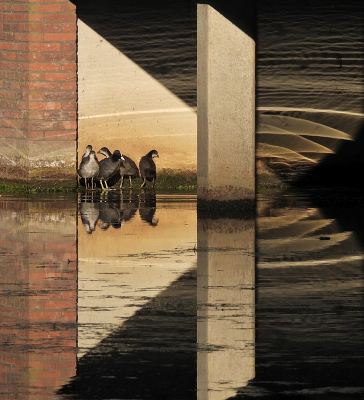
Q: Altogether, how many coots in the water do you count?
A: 5